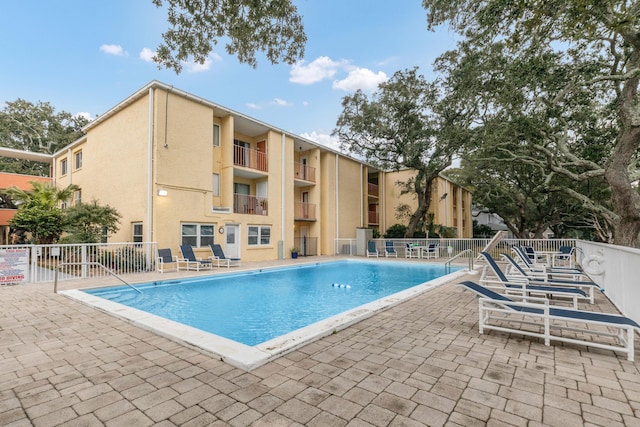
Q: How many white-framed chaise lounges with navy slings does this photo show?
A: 9